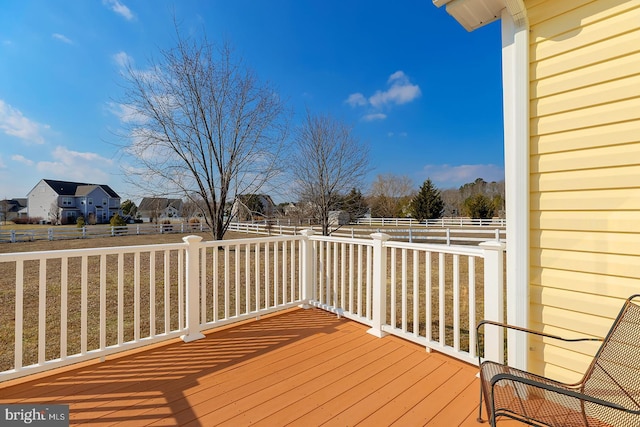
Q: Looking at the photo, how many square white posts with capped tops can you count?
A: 4